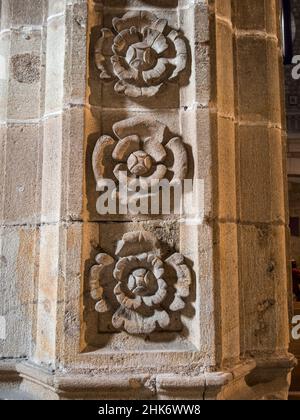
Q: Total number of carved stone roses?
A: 3